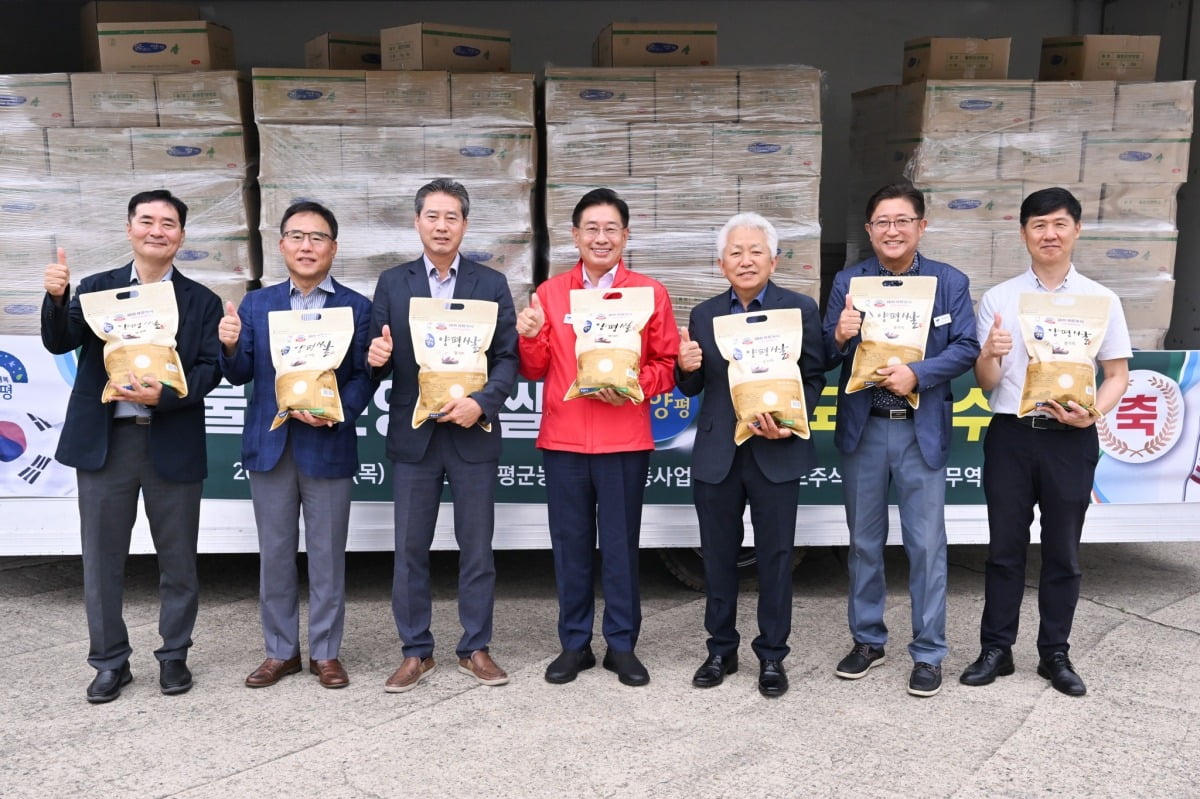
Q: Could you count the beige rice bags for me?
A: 7